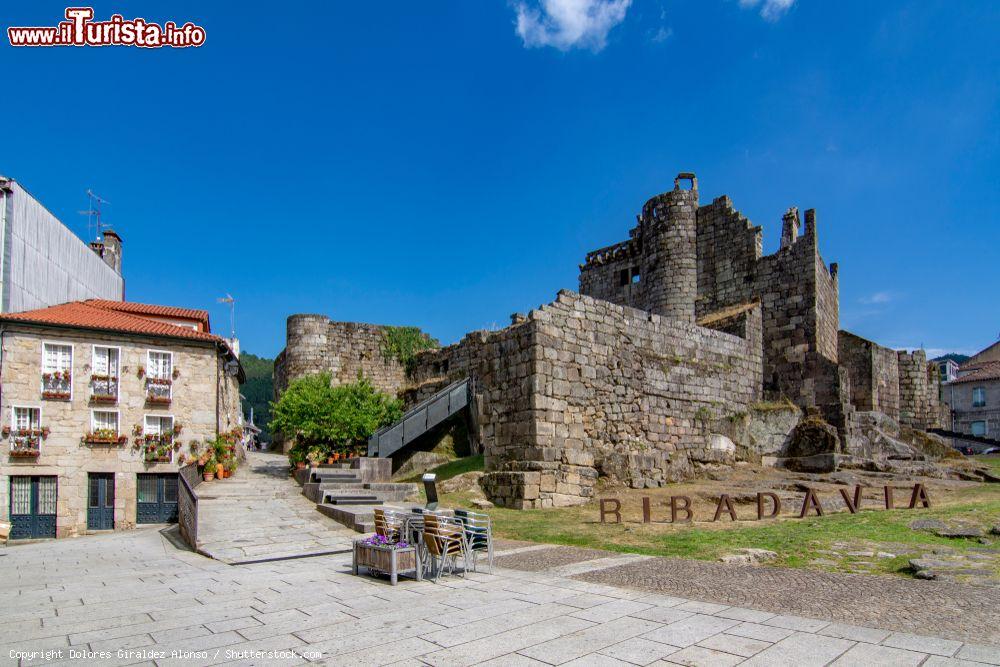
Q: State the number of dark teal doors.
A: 3